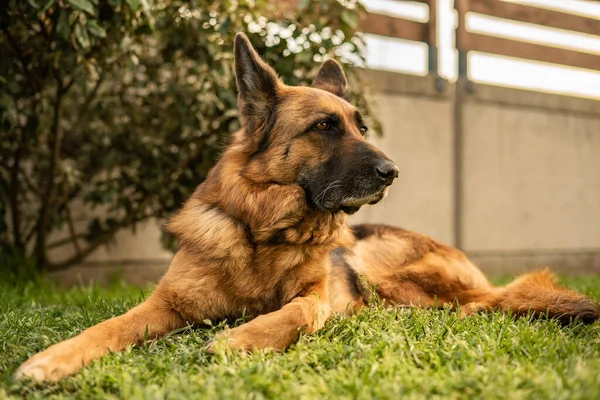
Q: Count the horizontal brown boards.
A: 3